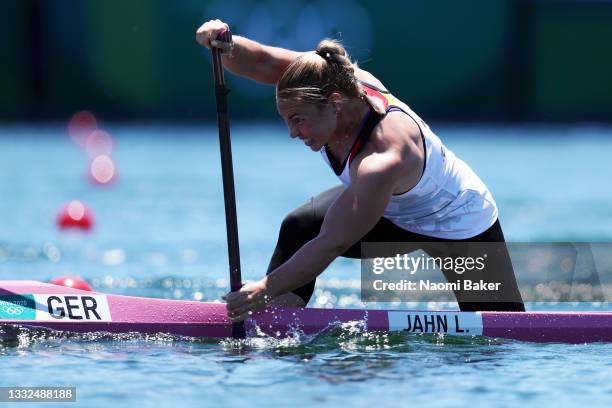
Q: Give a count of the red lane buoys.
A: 5